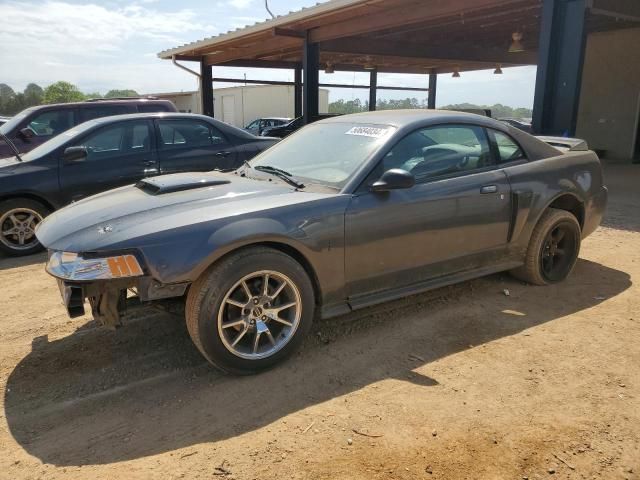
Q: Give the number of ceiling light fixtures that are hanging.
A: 5